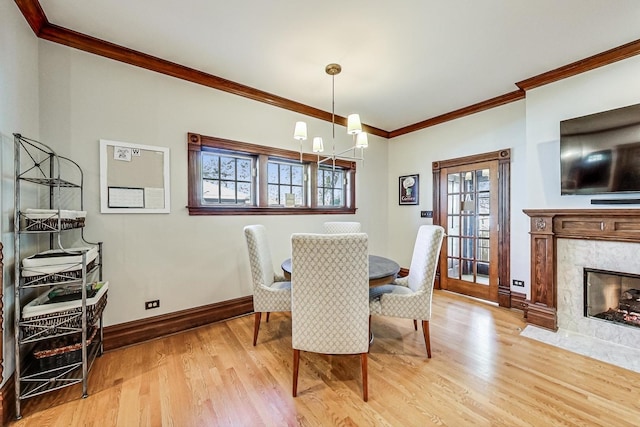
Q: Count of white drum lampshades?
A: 4